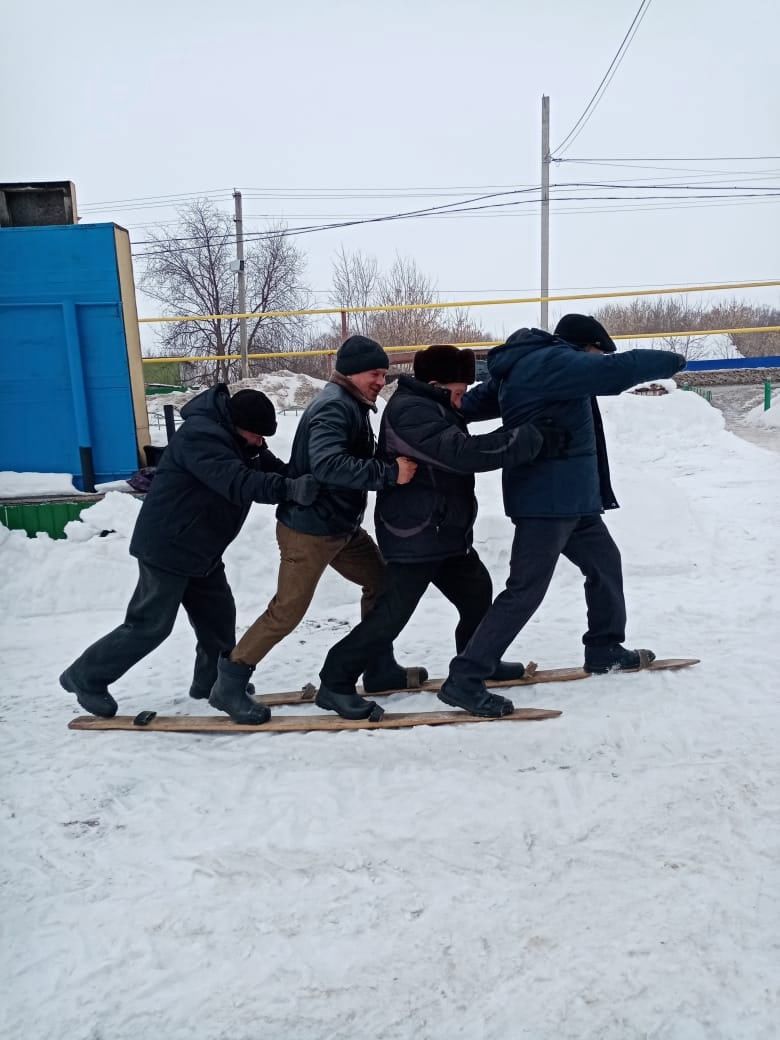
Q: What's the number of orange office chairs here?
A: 0